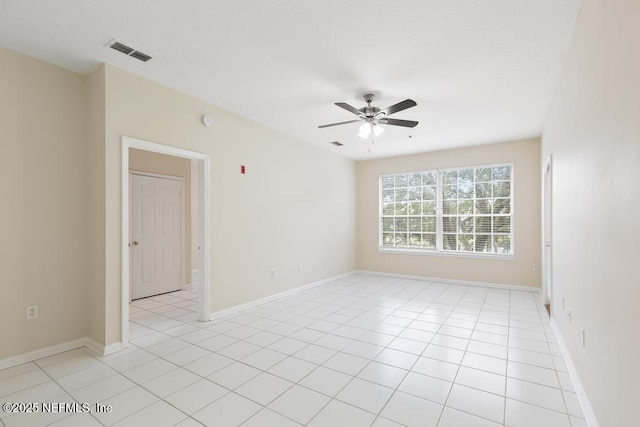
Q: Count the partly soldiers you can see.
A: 0